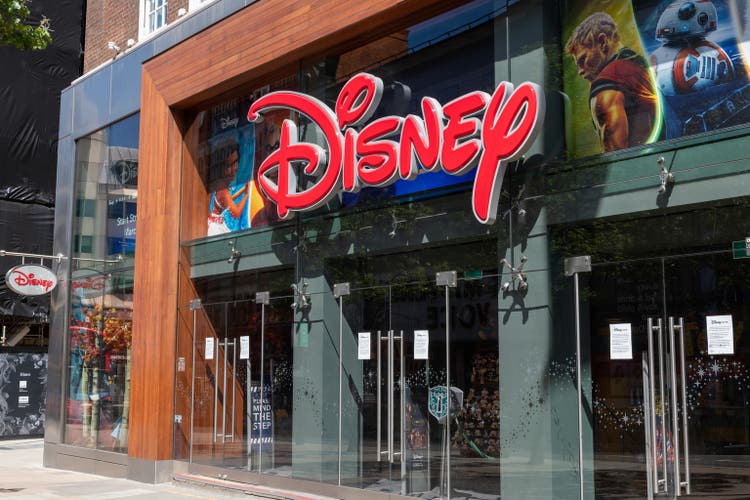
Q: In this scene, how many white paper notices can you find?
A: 6